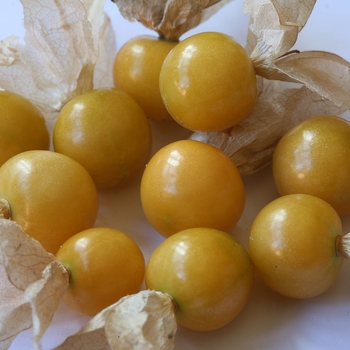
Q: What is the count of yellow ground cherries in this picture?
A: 10